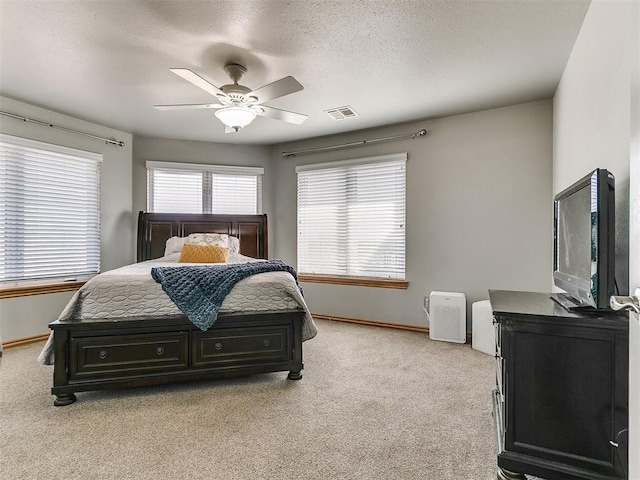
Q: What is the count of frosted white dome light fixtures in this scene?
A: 1